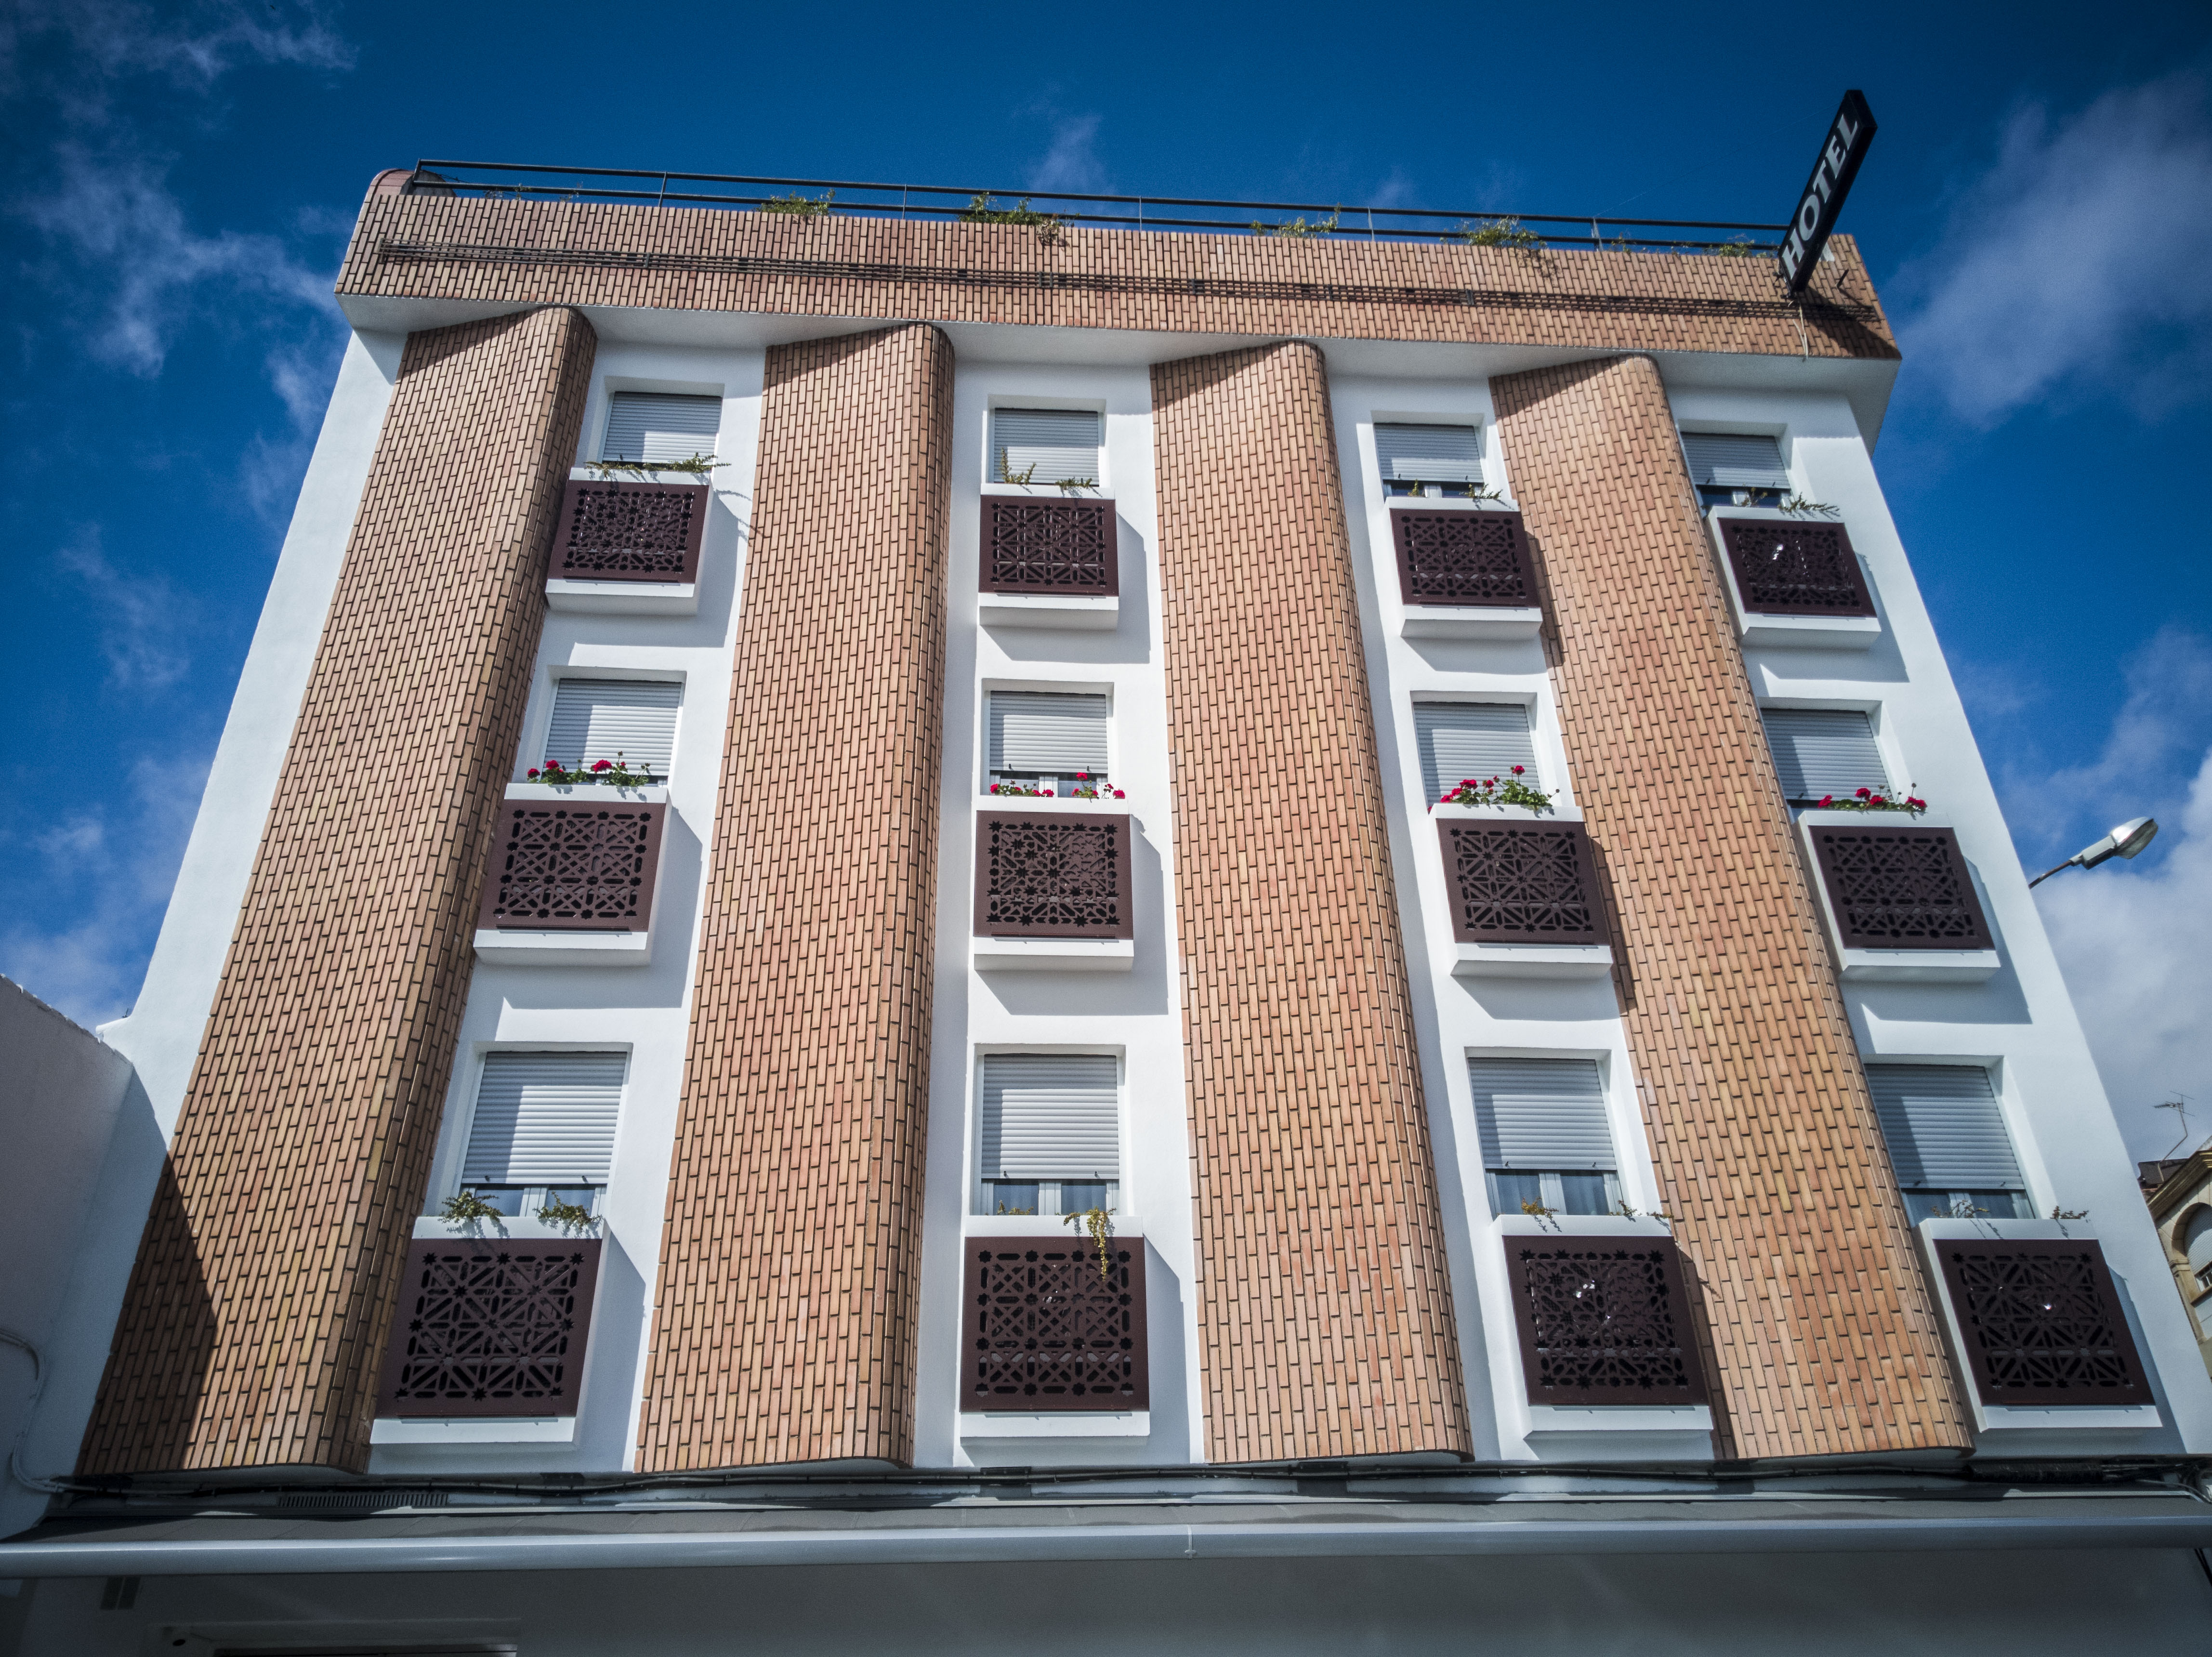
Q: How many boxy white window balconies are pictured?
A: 12